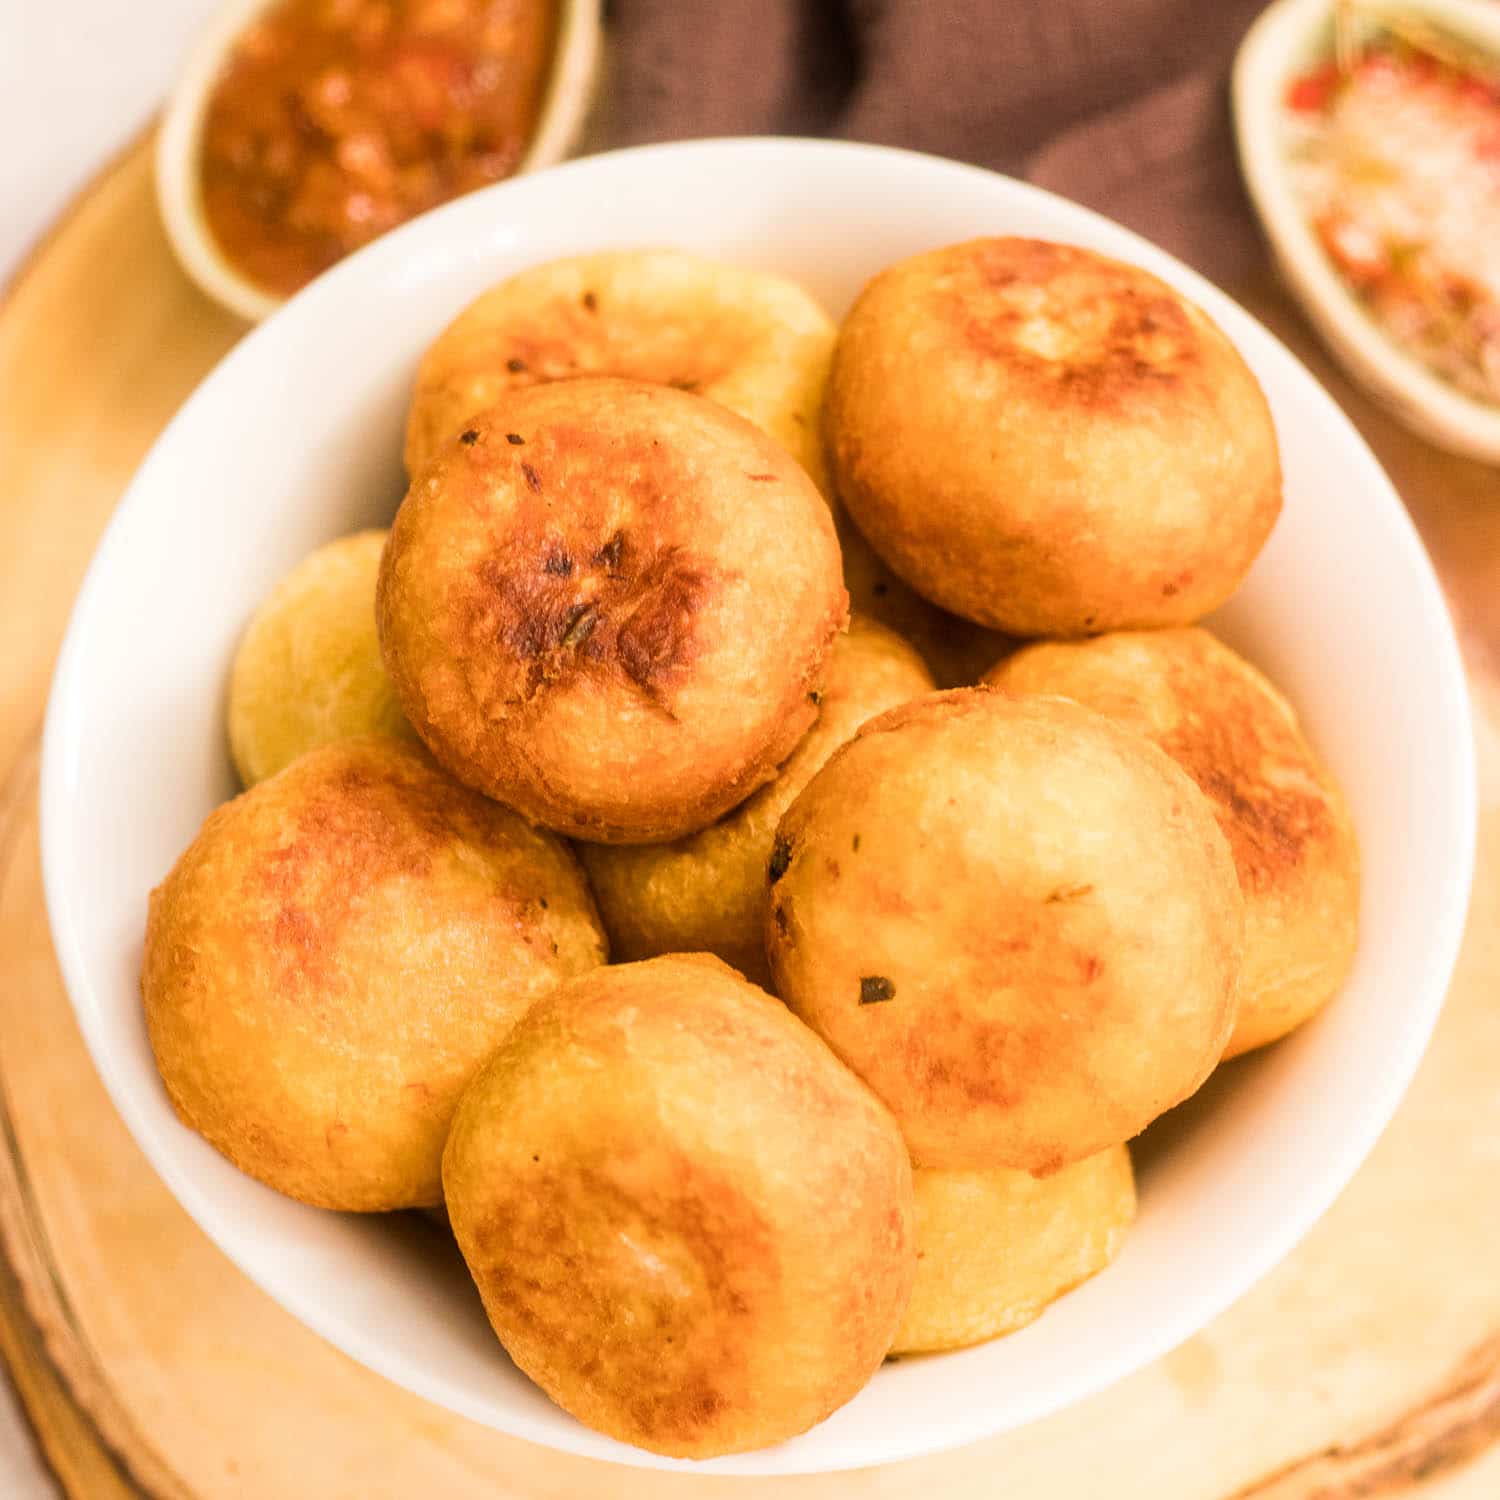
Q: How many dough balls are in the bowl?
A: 10